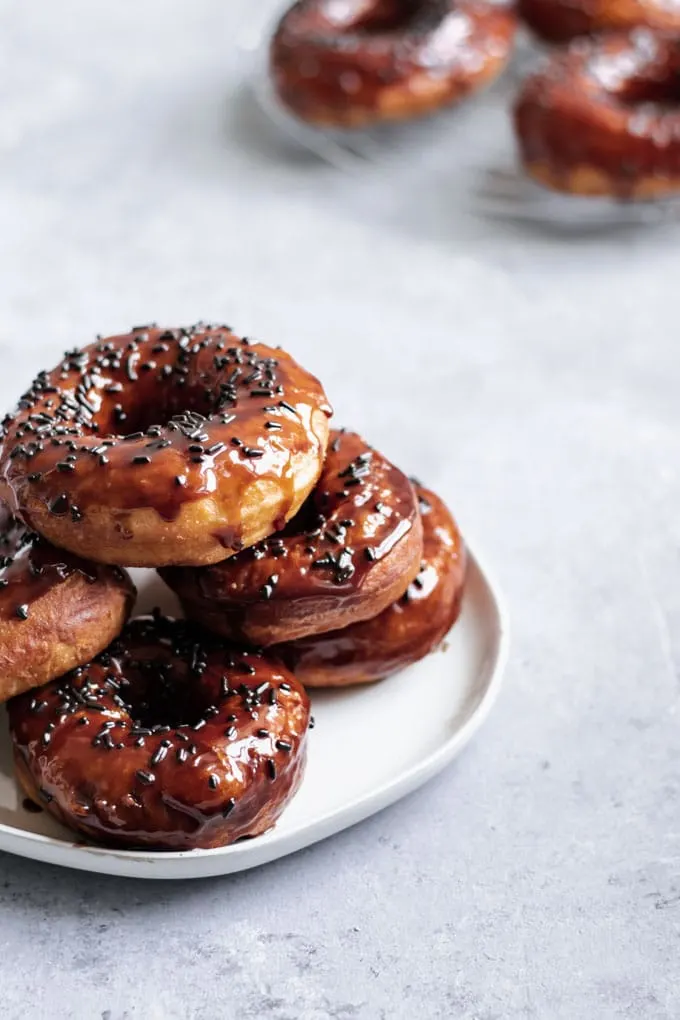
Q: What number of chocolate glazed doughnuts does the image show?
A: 8